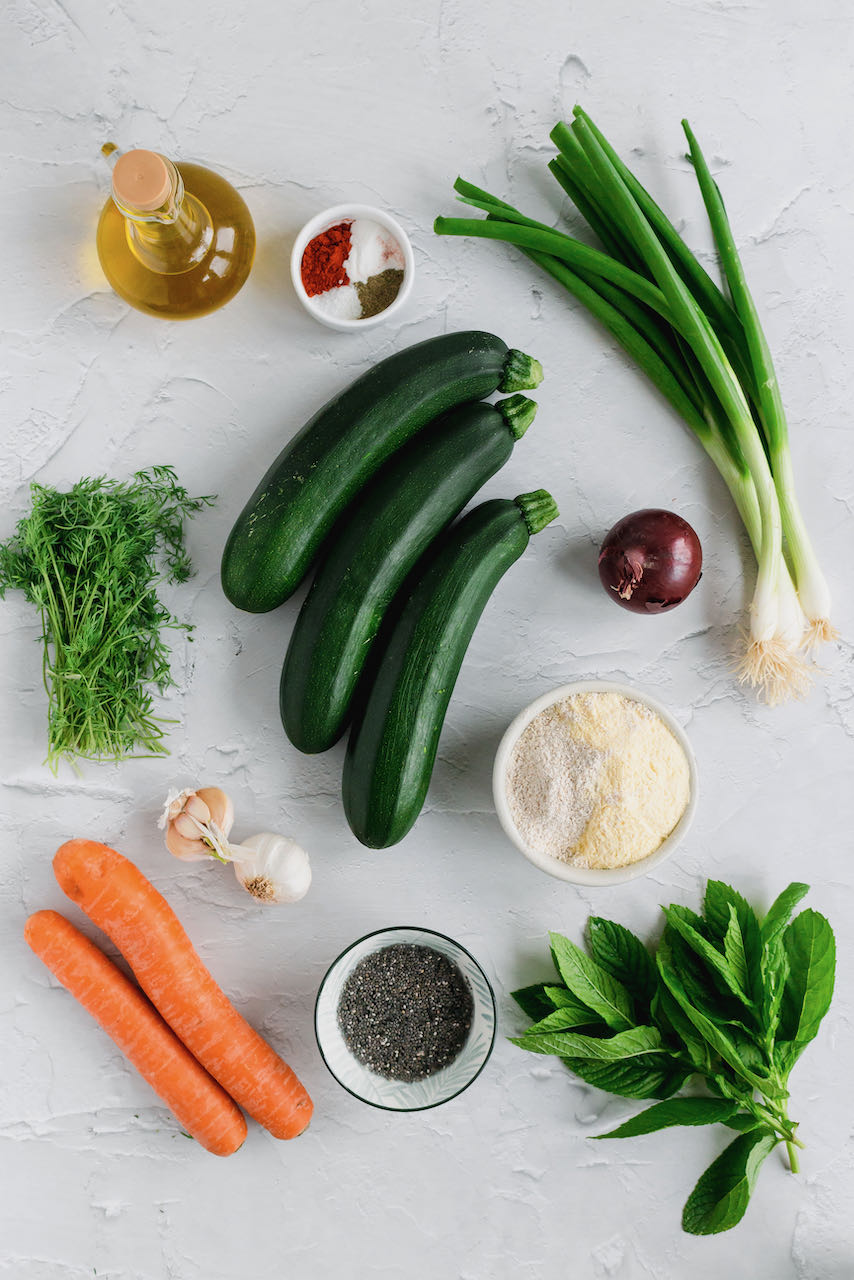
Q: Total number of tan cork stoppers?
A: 1